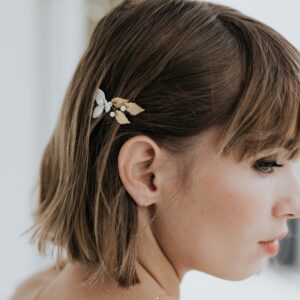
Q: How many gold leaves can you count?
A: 3